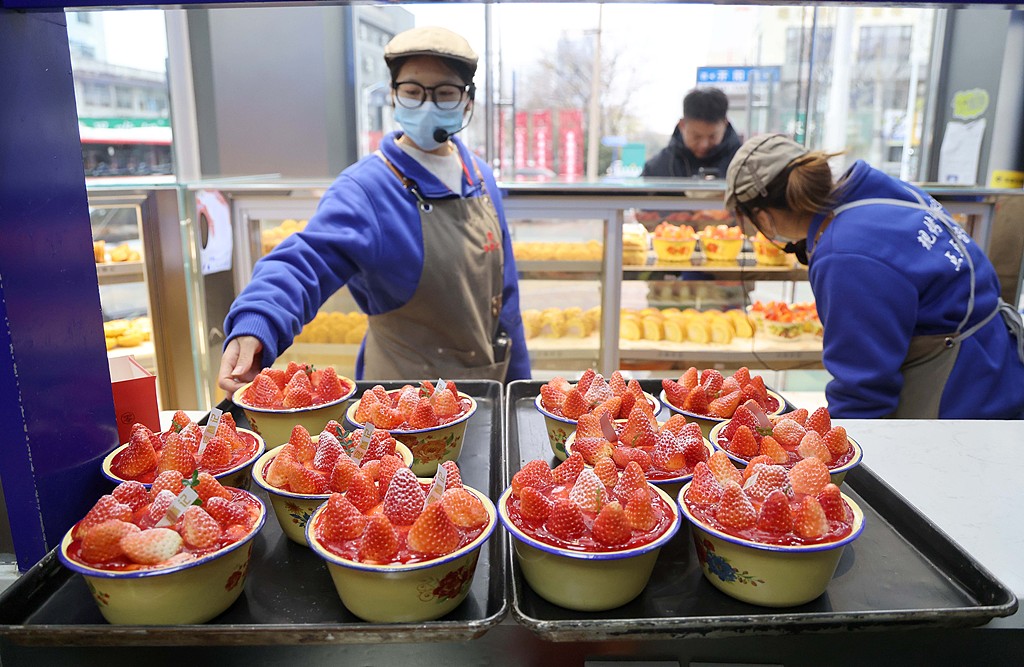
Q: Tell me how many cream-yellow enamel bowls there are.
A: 12